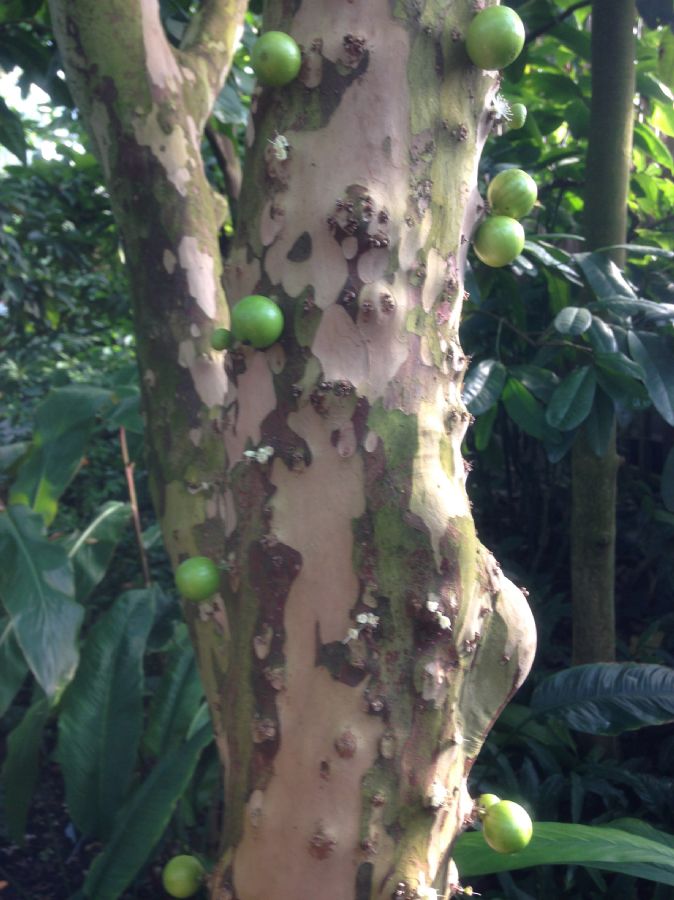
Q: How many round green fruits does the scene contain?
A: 11